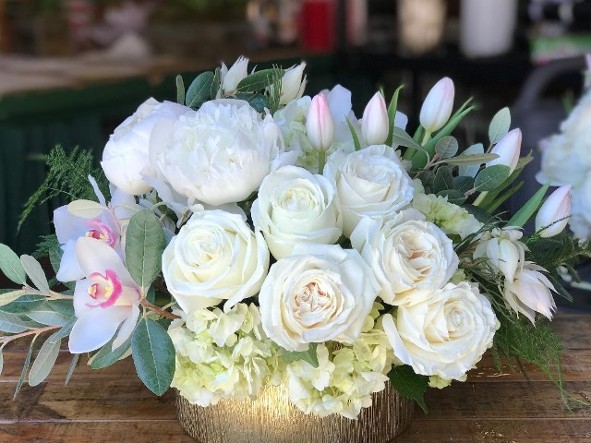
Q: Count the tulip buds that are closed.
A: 5